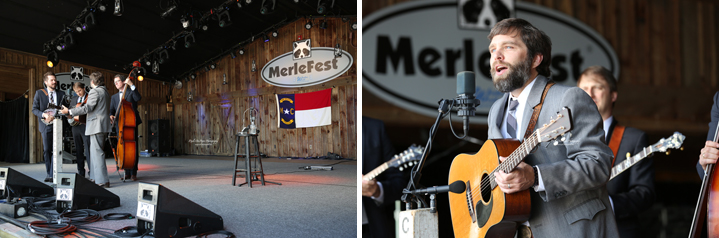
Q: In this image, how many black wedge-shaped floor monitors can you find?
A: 3